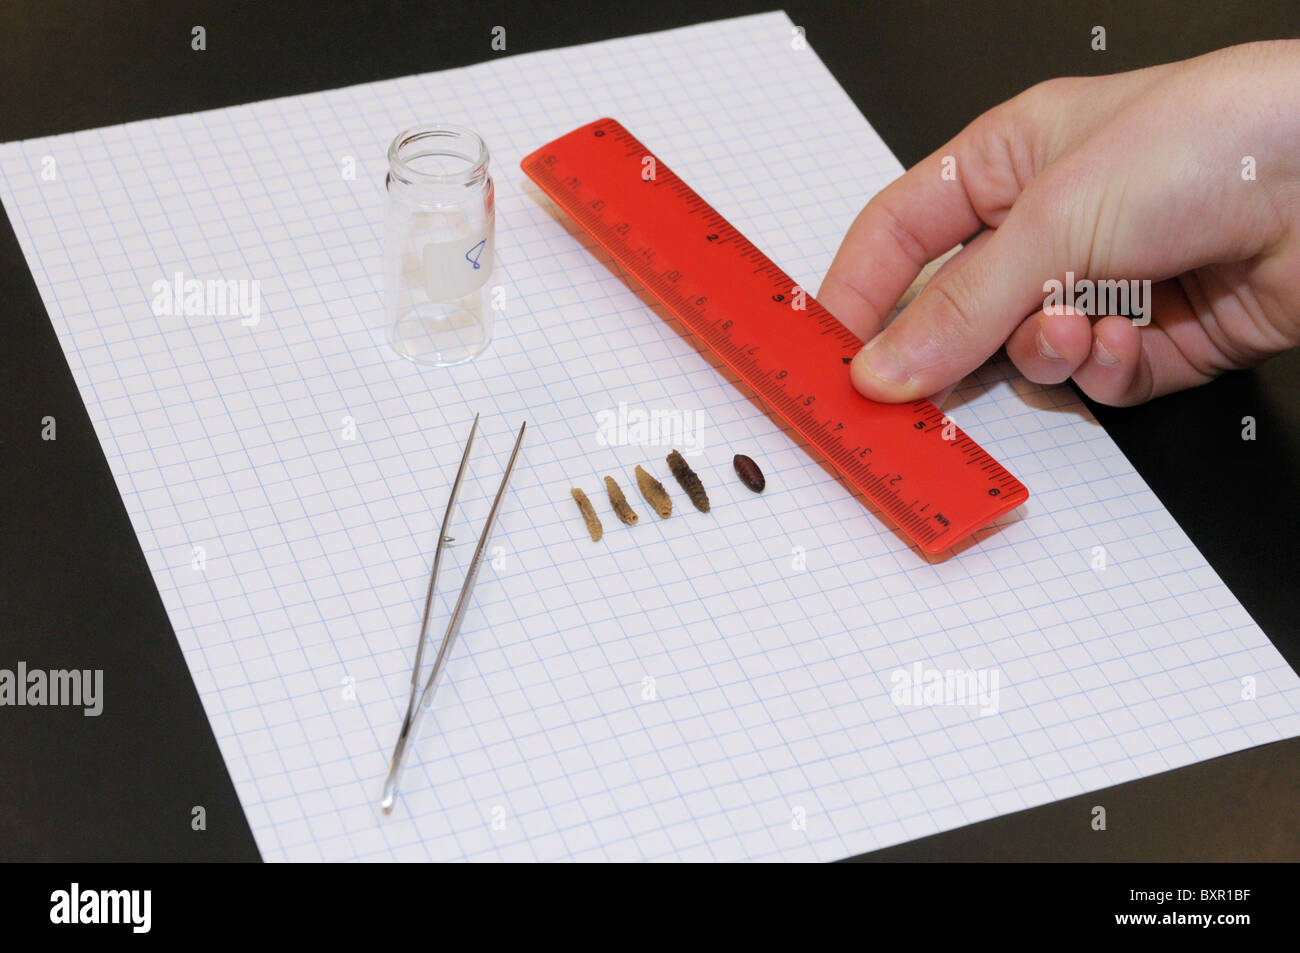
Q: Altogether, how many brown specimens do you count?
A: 5